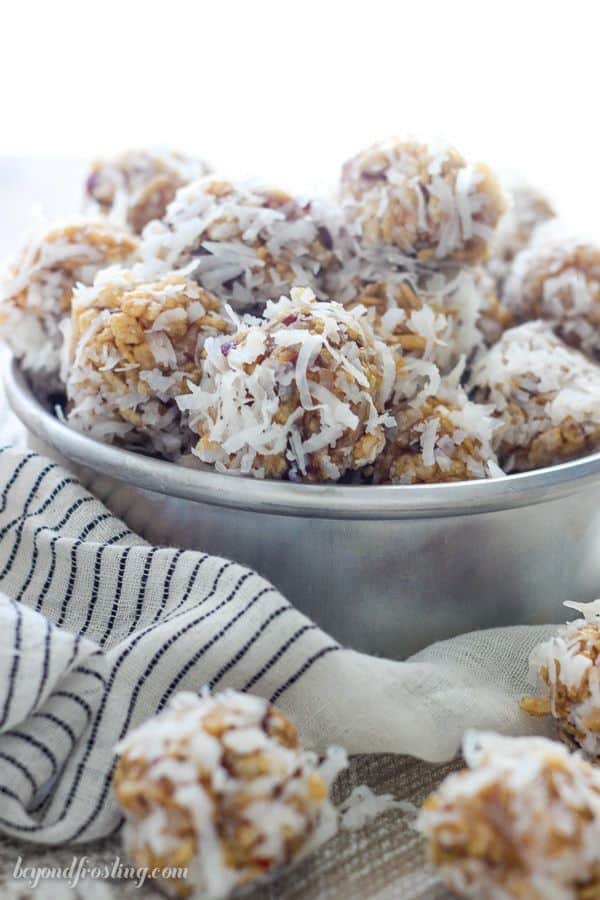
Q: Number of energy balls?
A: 14